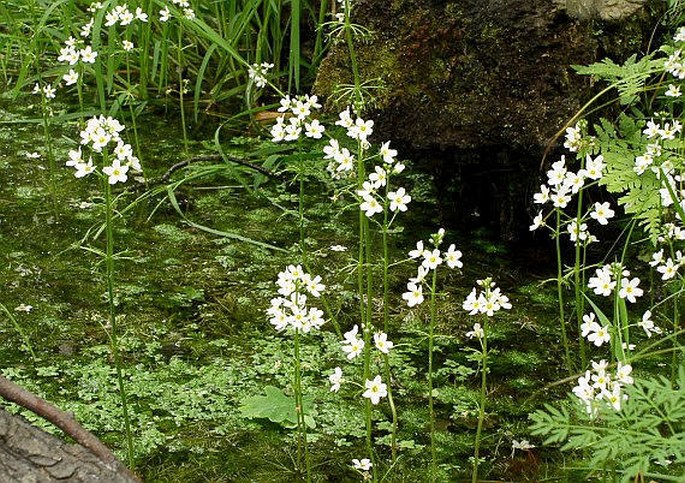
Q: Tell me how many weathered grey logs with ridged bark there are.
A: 1